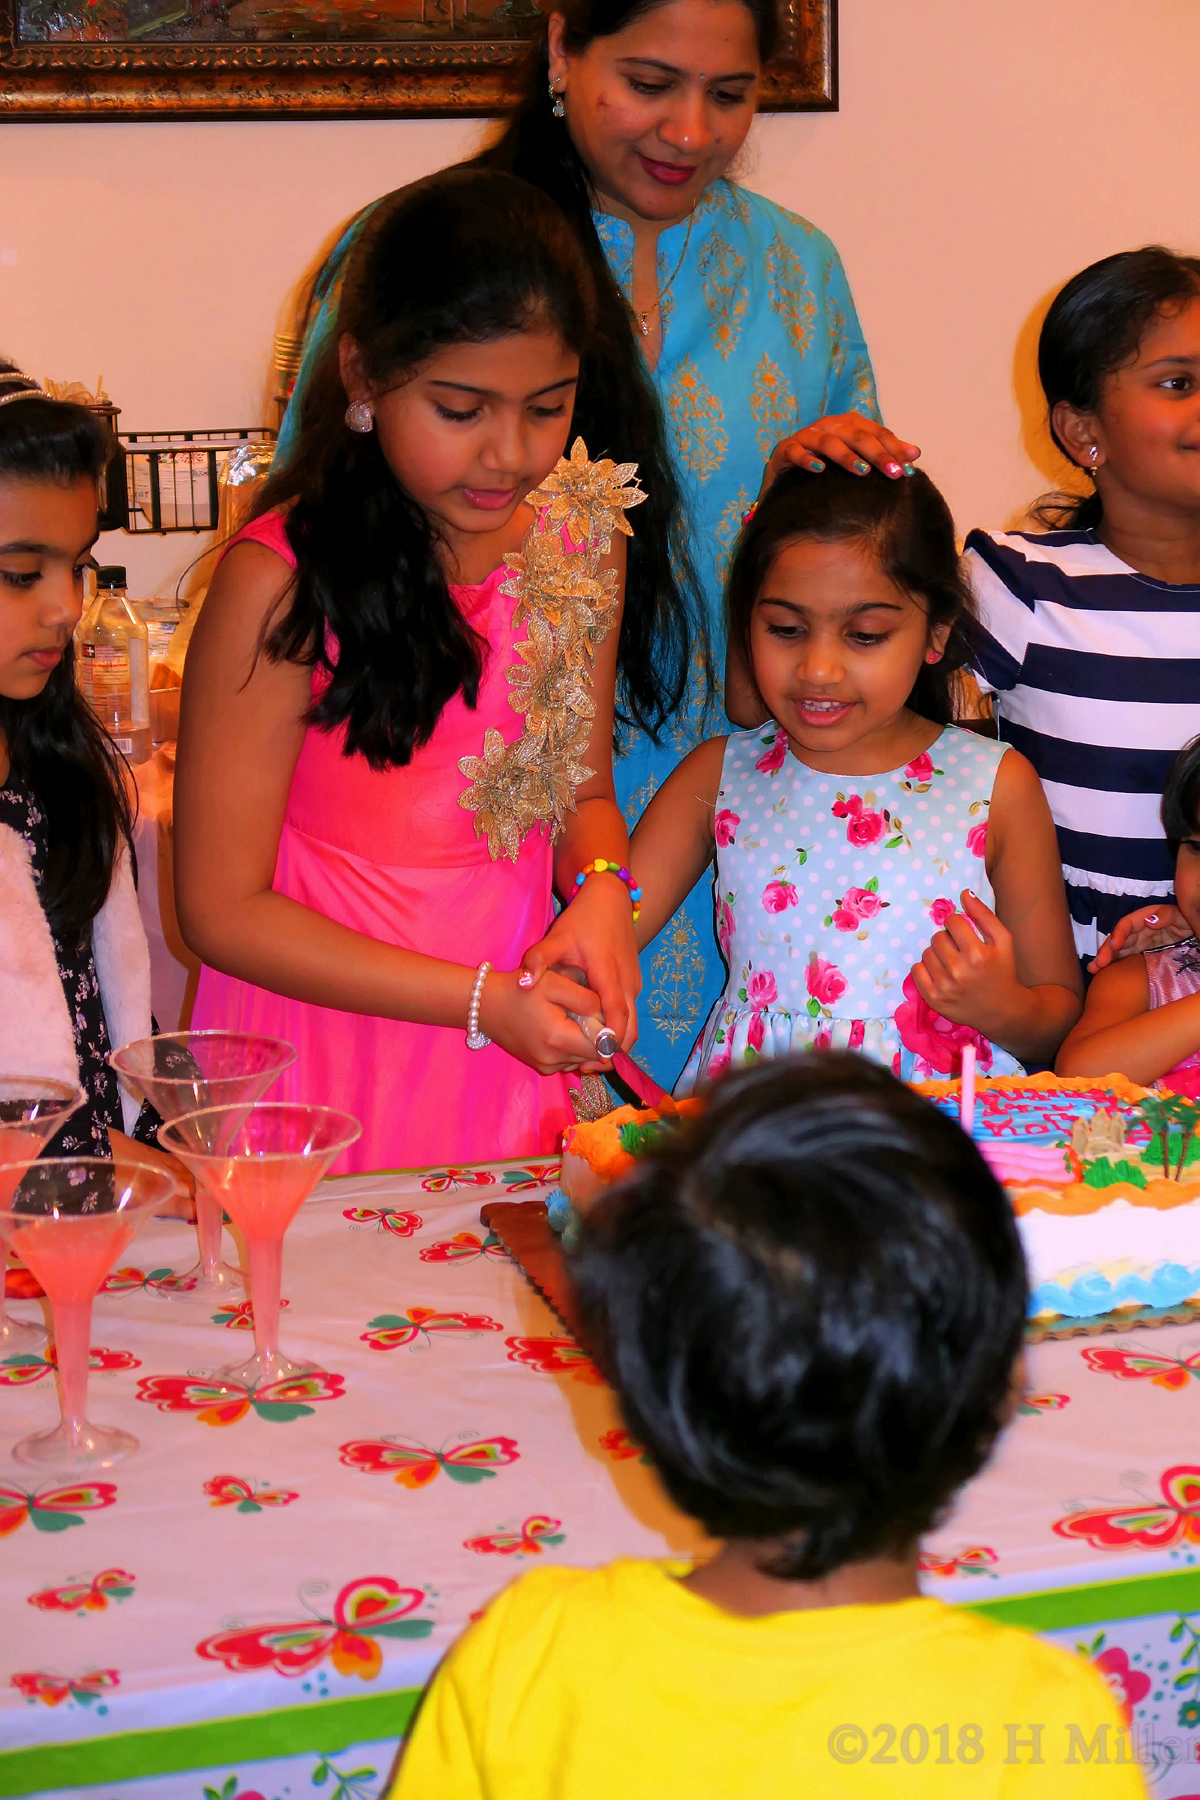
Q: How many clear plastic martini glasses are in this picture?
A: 4